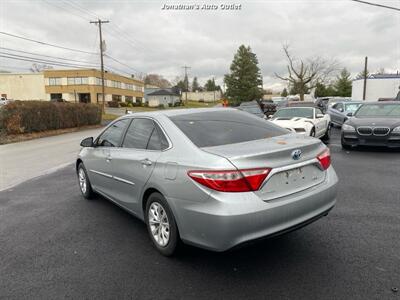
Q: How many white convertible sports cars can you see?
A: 1